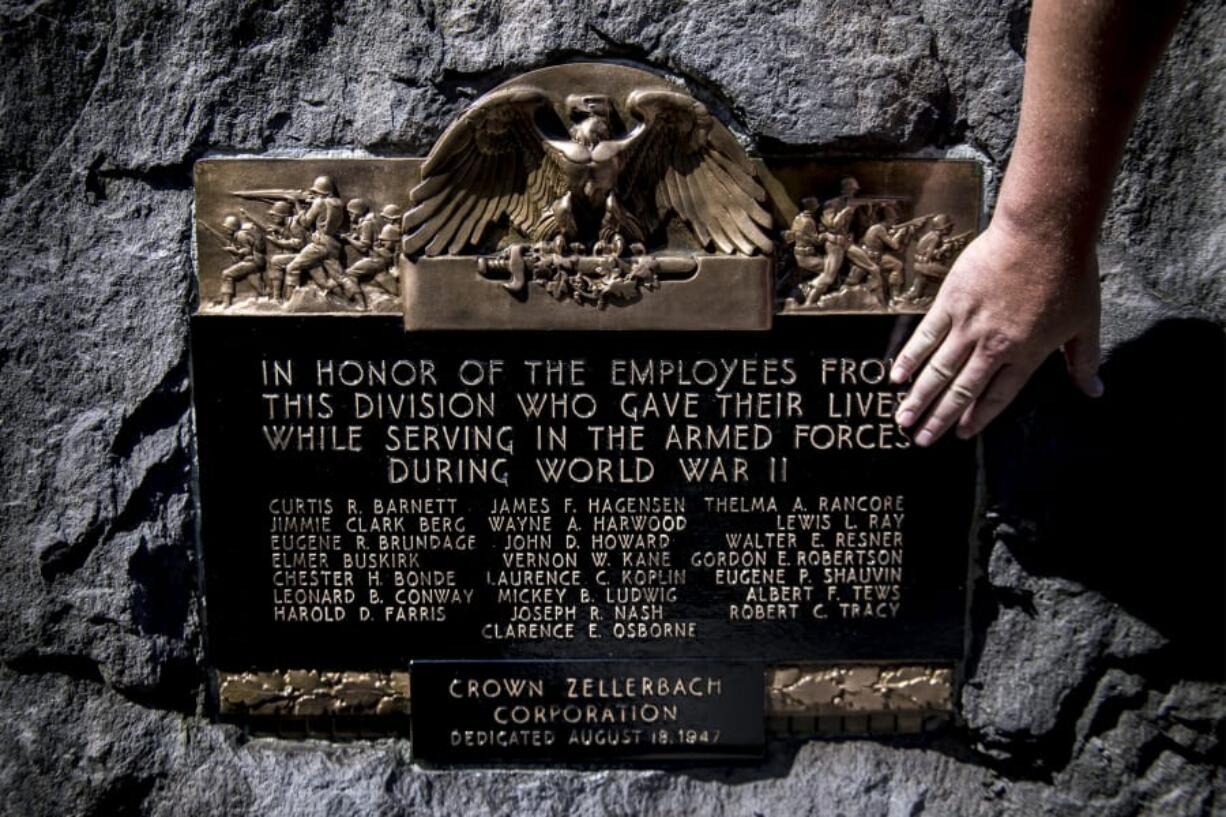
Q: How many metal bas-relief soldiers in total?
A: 10